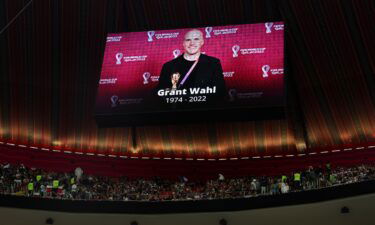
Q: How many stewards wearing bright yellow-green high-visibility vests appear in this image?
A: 6